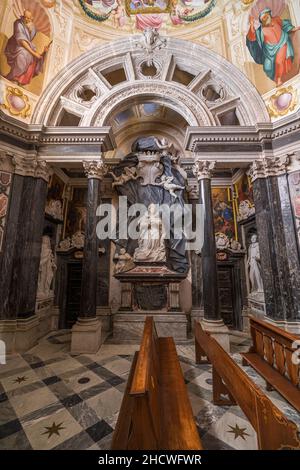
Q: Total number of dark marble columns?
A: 4